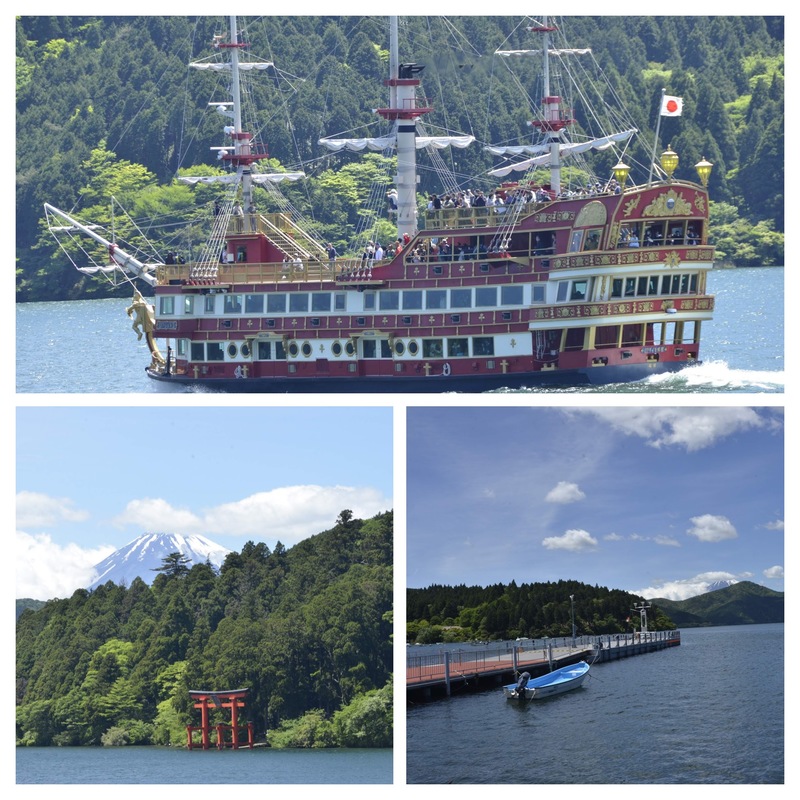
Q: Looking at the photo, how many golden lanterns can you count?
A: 3